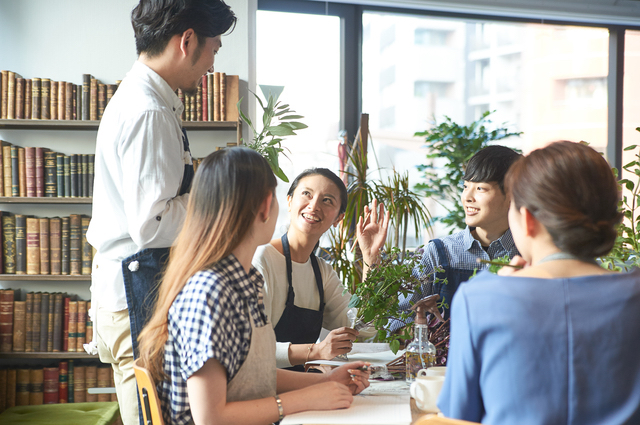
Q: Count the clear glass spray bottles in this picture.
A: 1